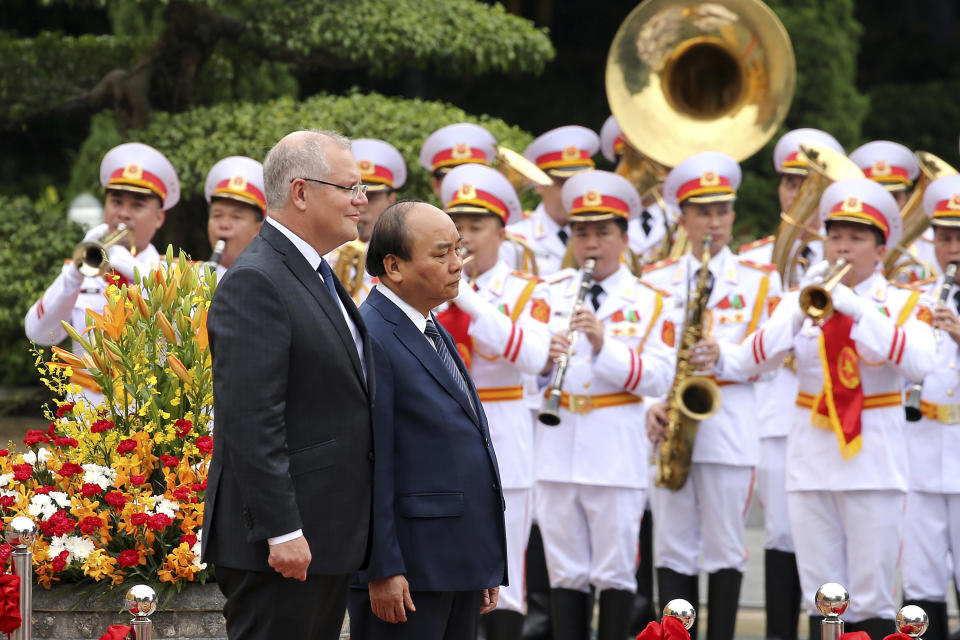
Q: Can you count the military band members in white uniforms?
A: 13